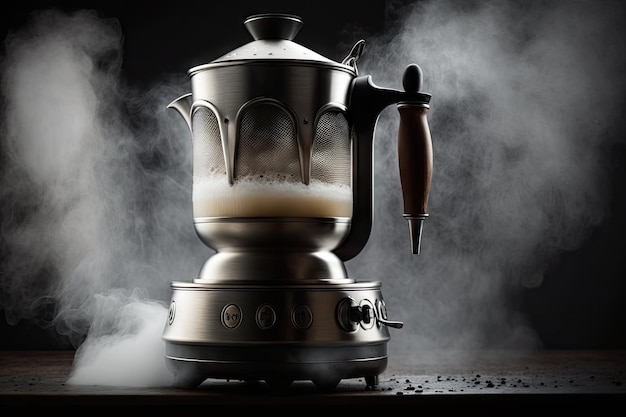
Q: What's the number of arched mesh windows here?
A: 3